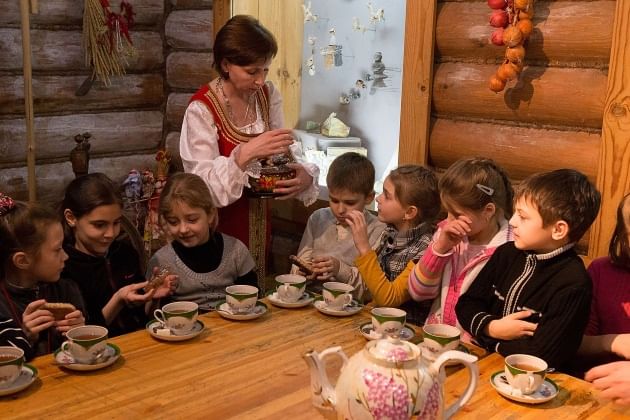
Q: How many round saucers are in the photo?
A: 9